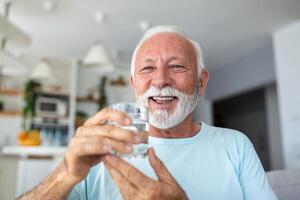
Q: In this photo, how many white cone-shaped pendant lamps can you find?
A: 2